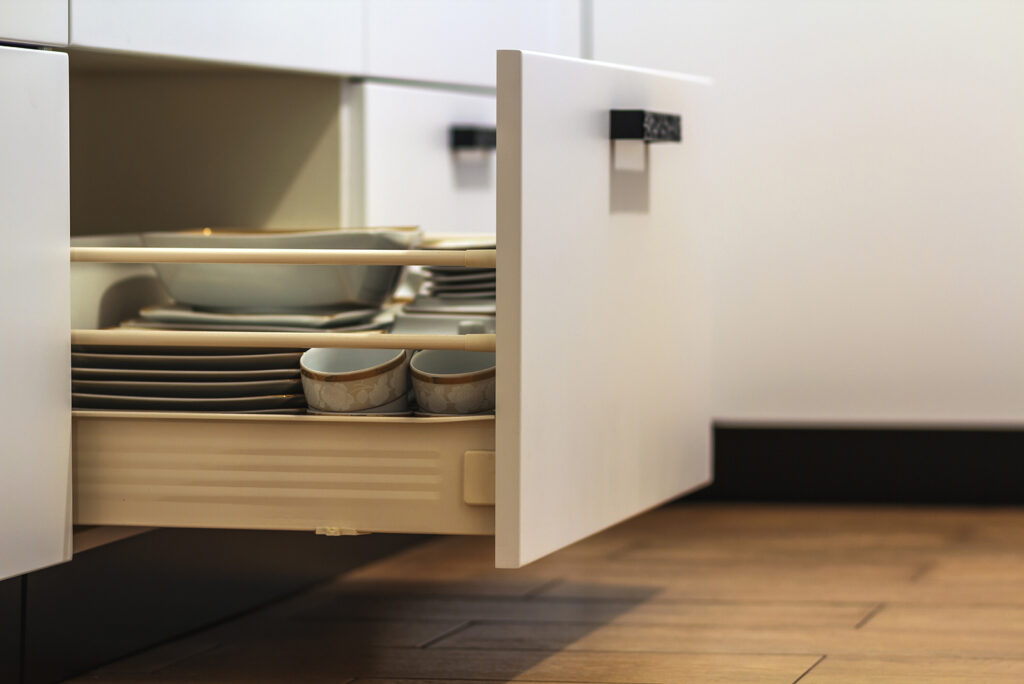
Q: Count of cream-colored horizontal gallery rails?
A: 2